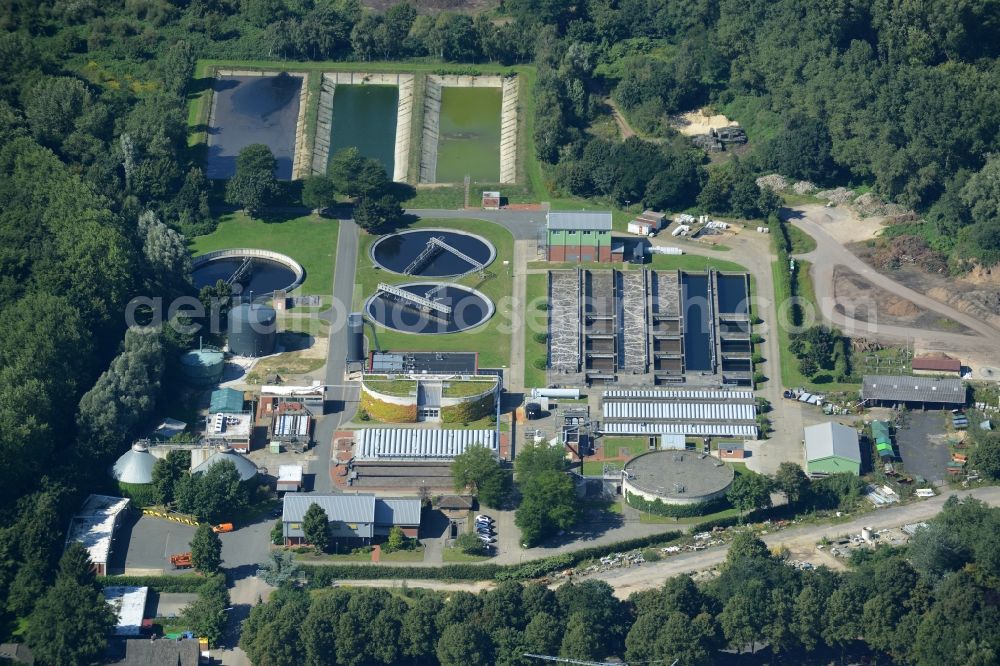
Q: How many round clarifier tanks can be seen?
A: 3